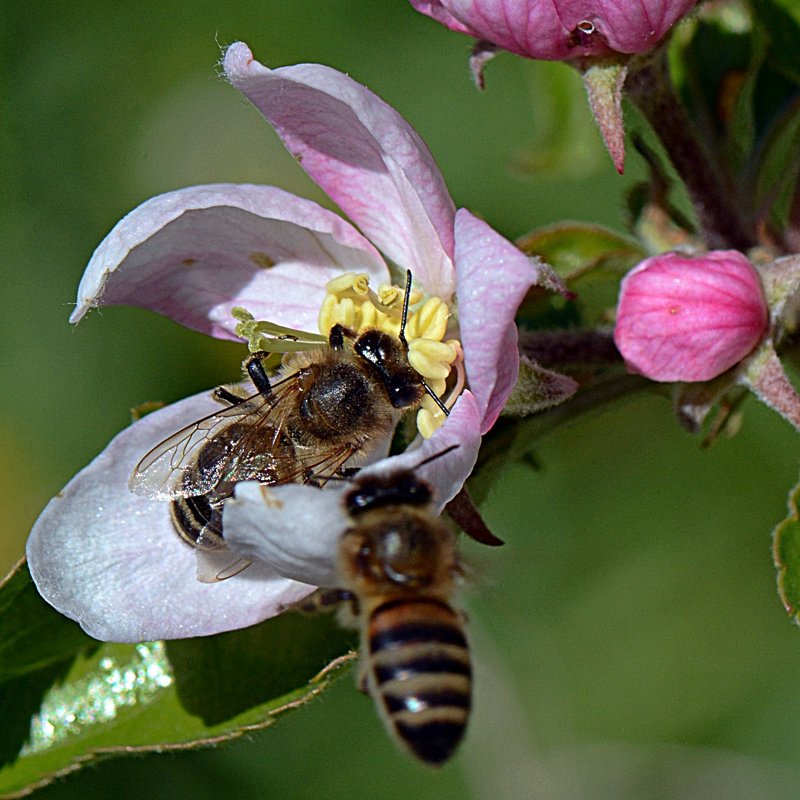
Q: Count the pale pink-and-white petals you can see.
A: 5